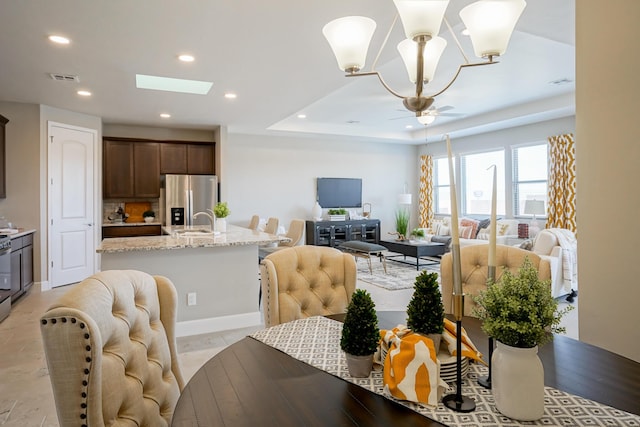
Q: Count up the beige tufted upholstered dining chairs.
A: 3